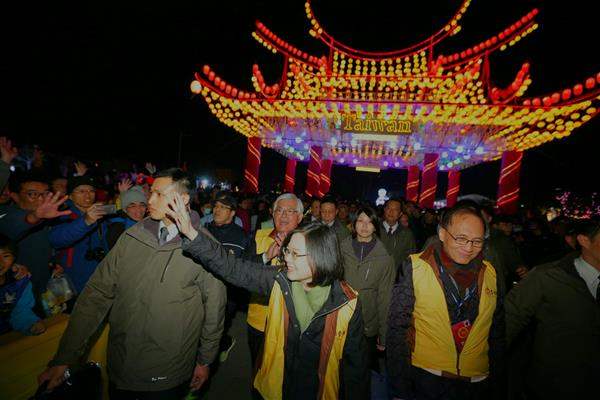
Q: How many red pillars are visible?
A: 8